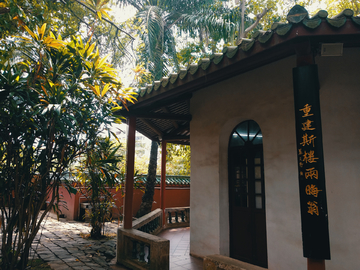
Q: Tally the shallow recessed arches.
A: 1